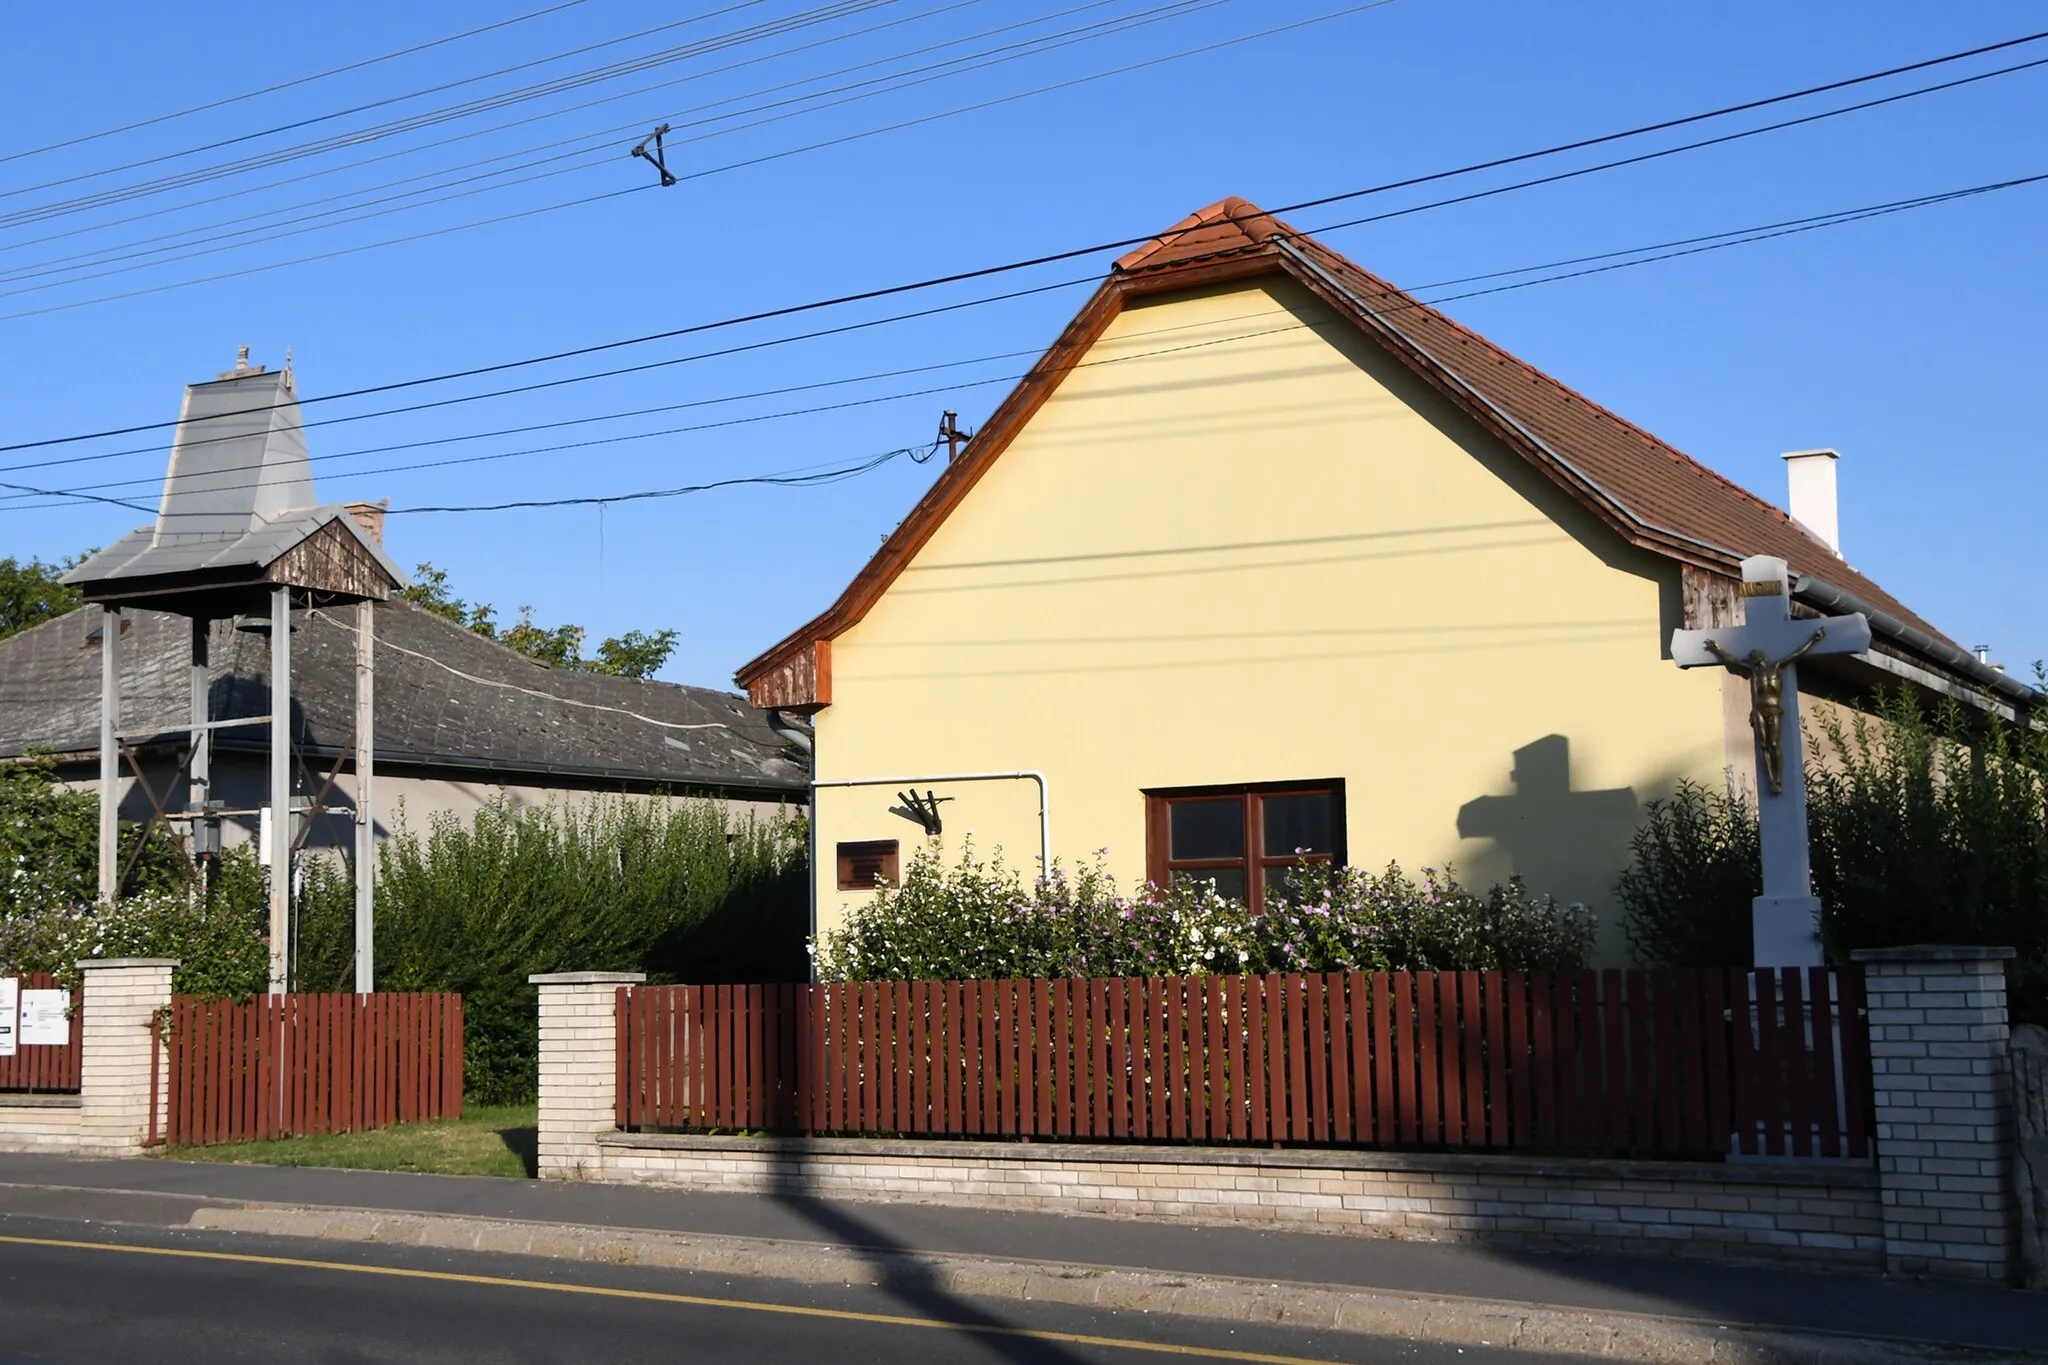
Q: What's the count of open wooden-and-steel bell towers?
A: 1